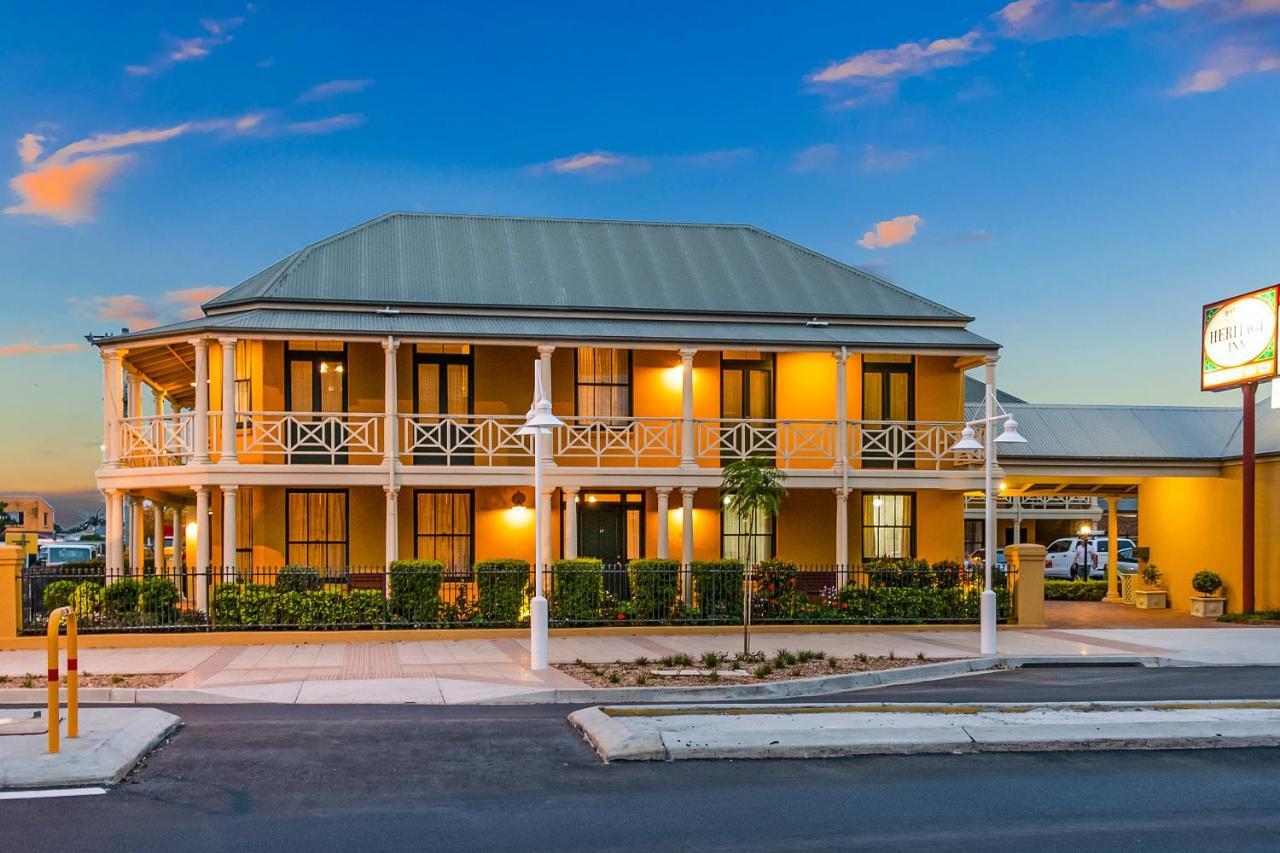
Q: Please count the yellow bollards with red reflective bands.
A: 2